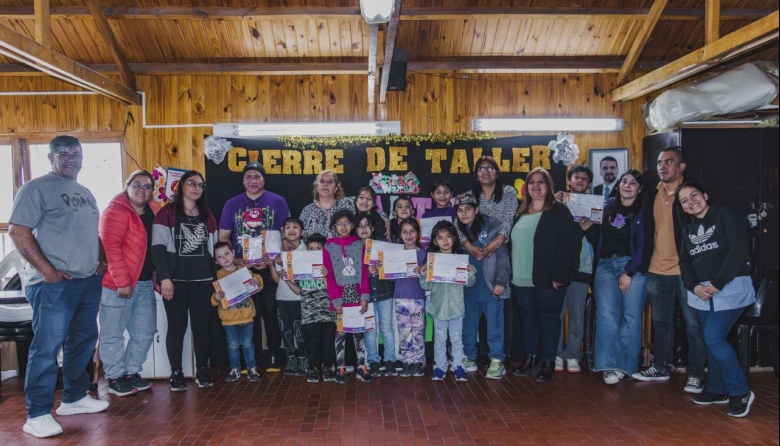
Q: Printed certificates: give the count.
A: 10